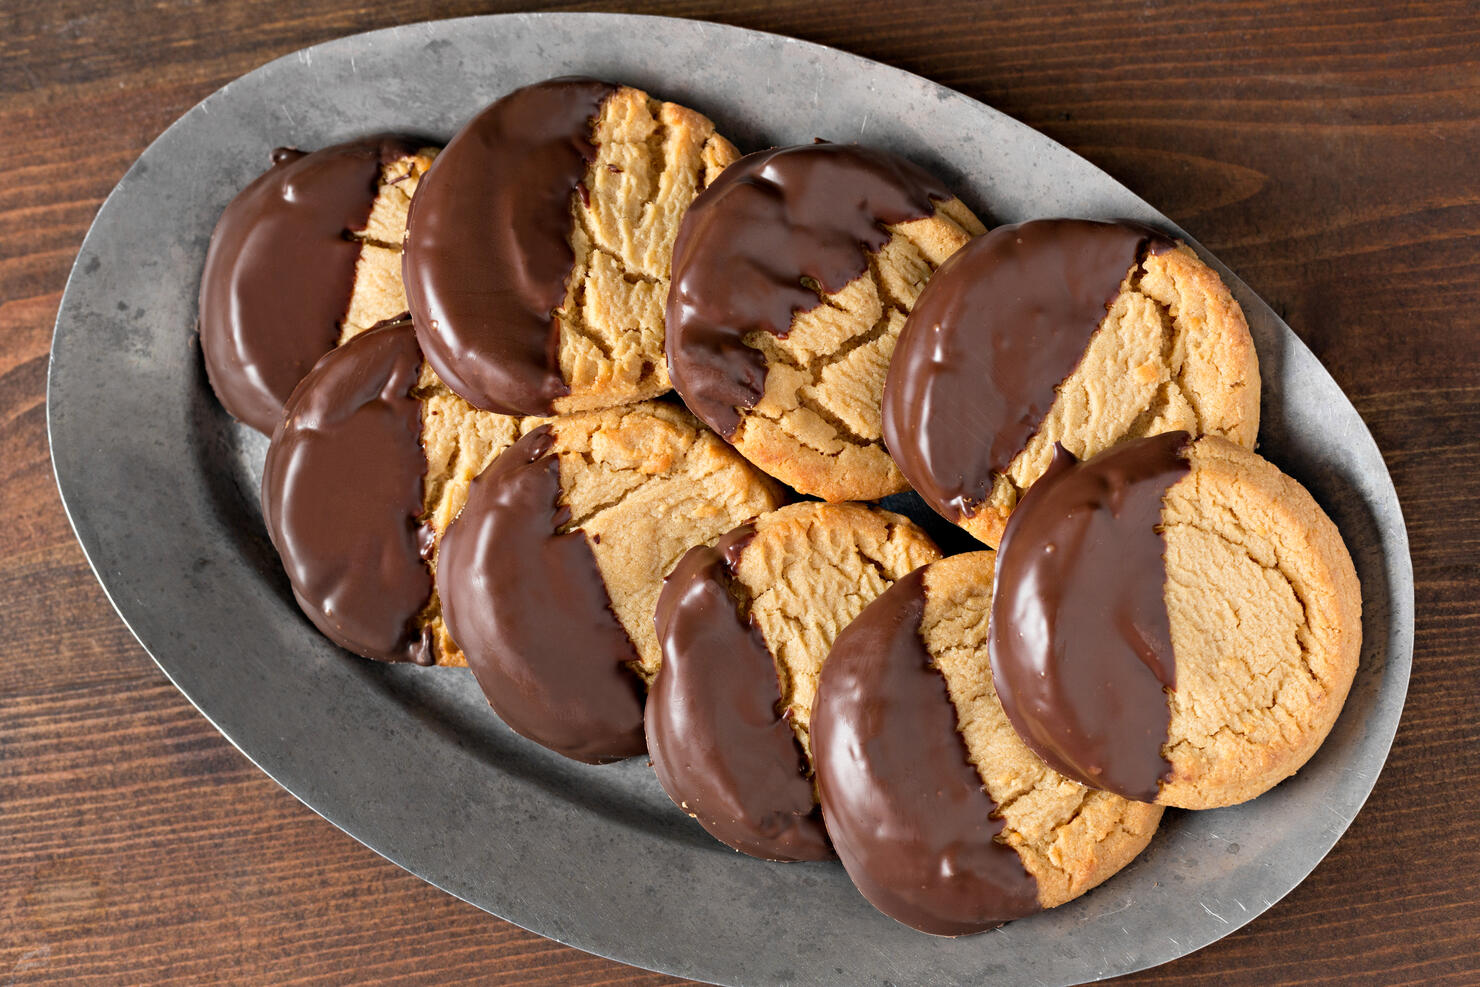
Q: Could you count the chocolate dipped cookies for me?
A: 9